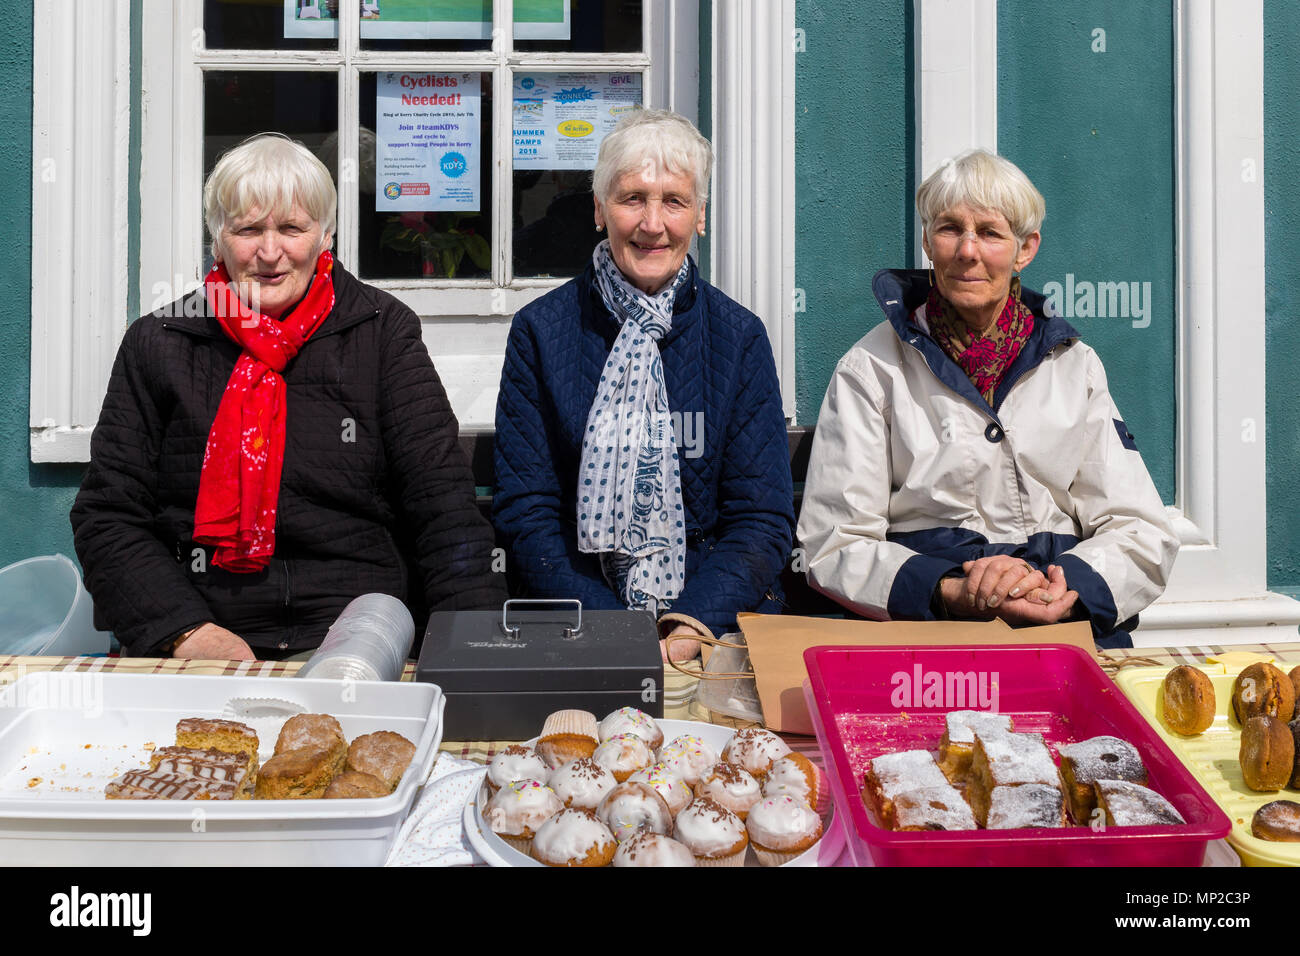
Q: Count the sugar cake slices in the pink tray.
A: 7